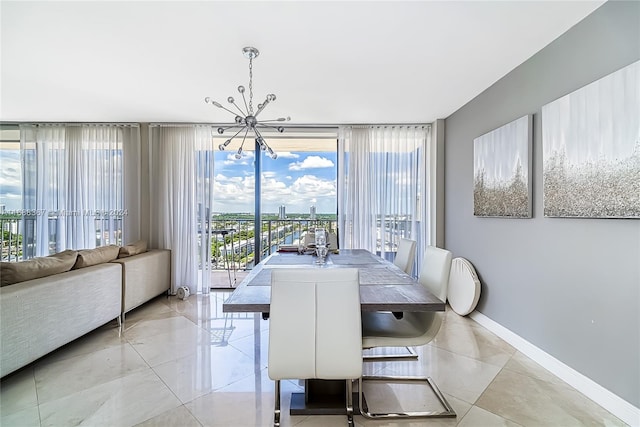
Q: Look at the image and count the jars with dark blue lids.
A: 0